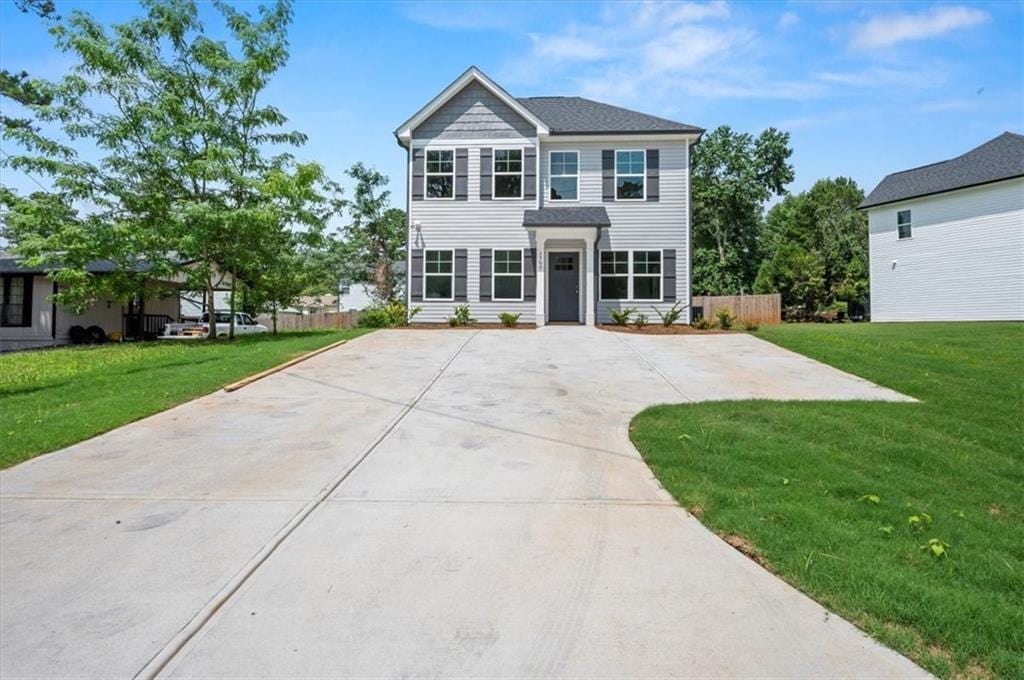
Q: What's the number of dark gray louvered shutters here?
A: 11